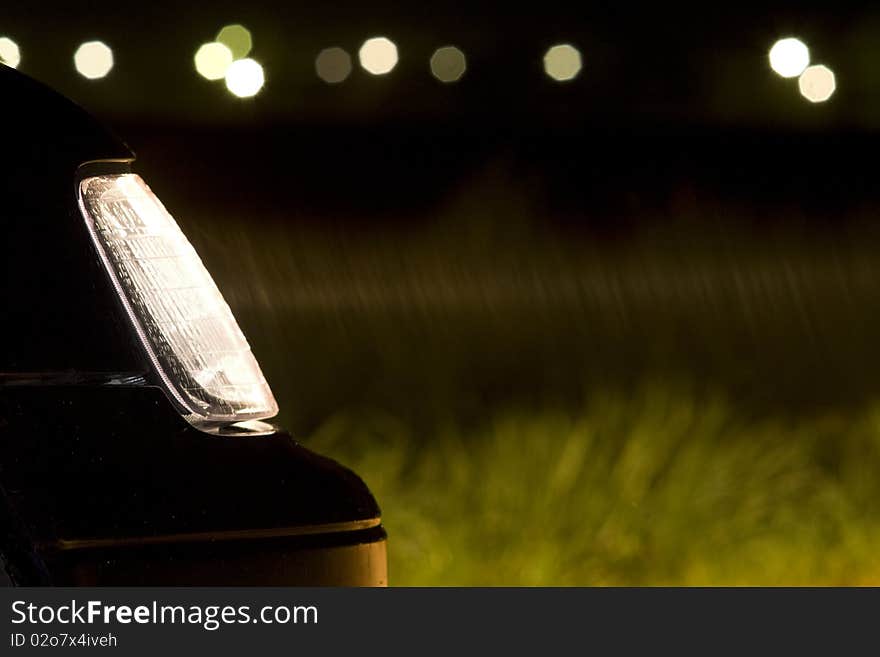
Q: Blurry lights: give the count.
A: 11